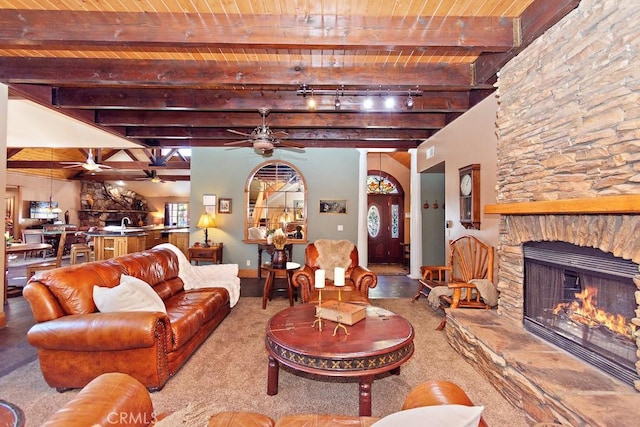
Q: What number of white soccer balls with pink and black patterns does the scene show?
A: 0